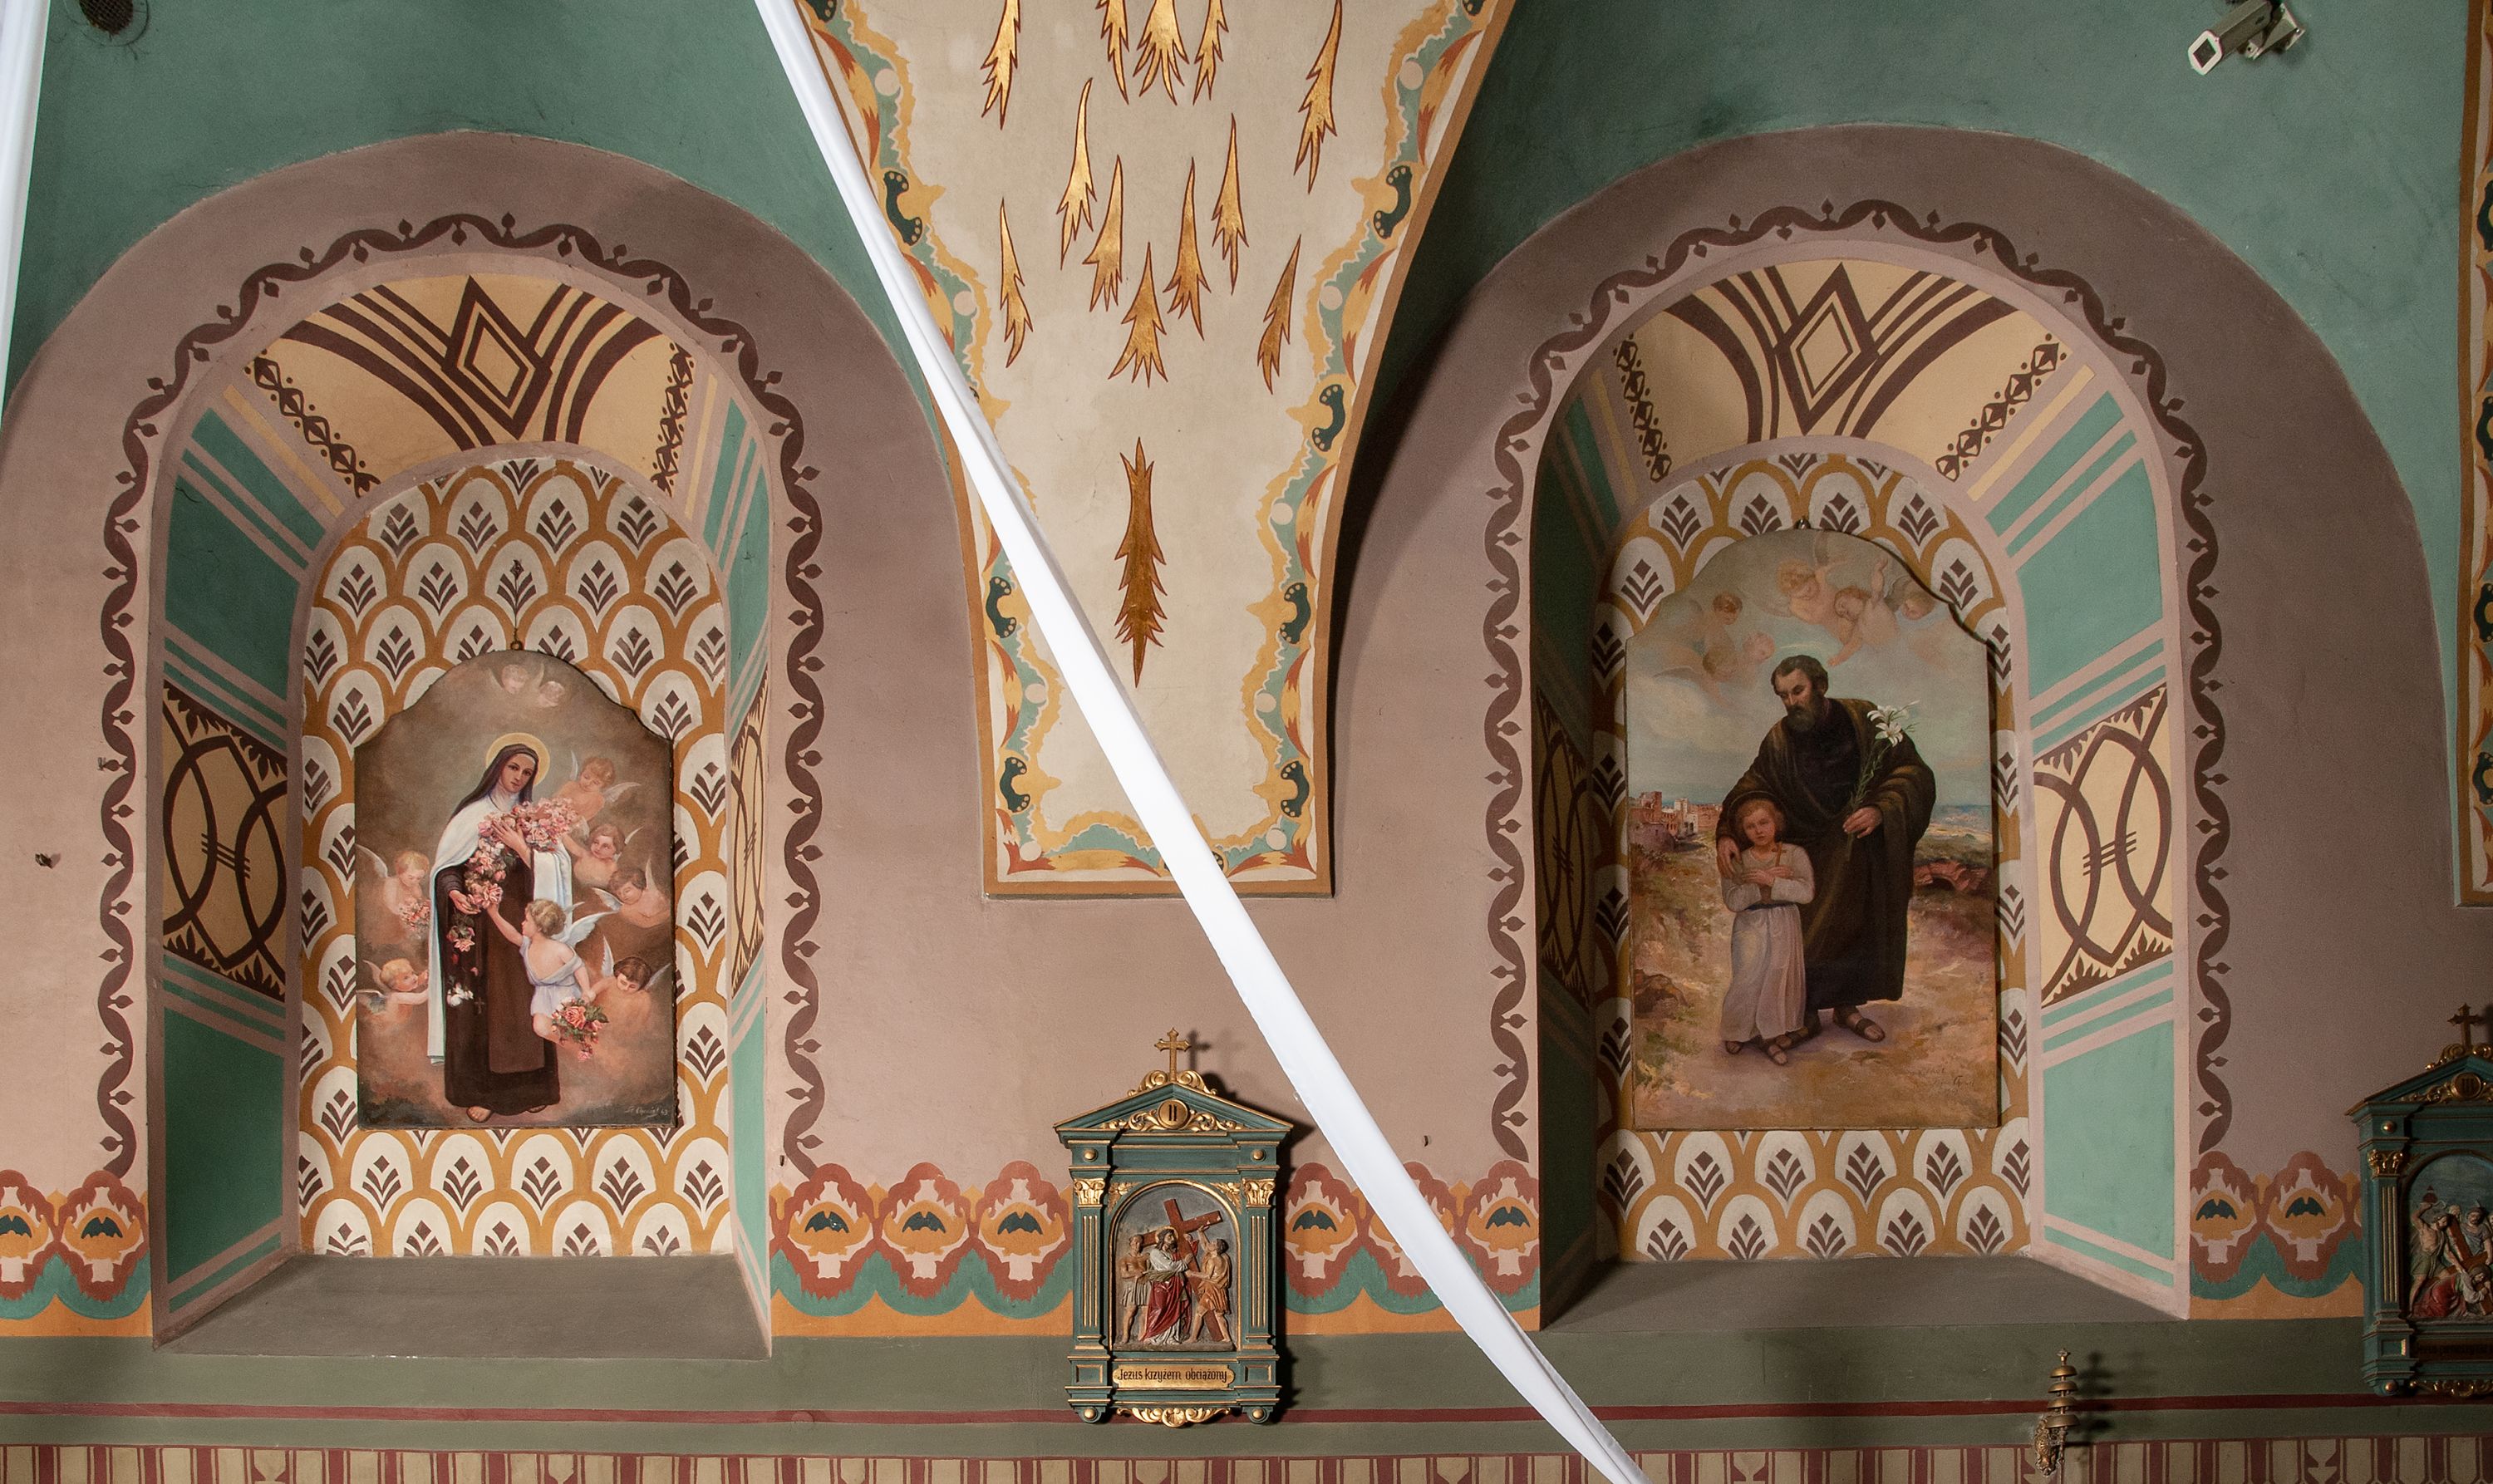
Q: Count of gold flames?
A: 13